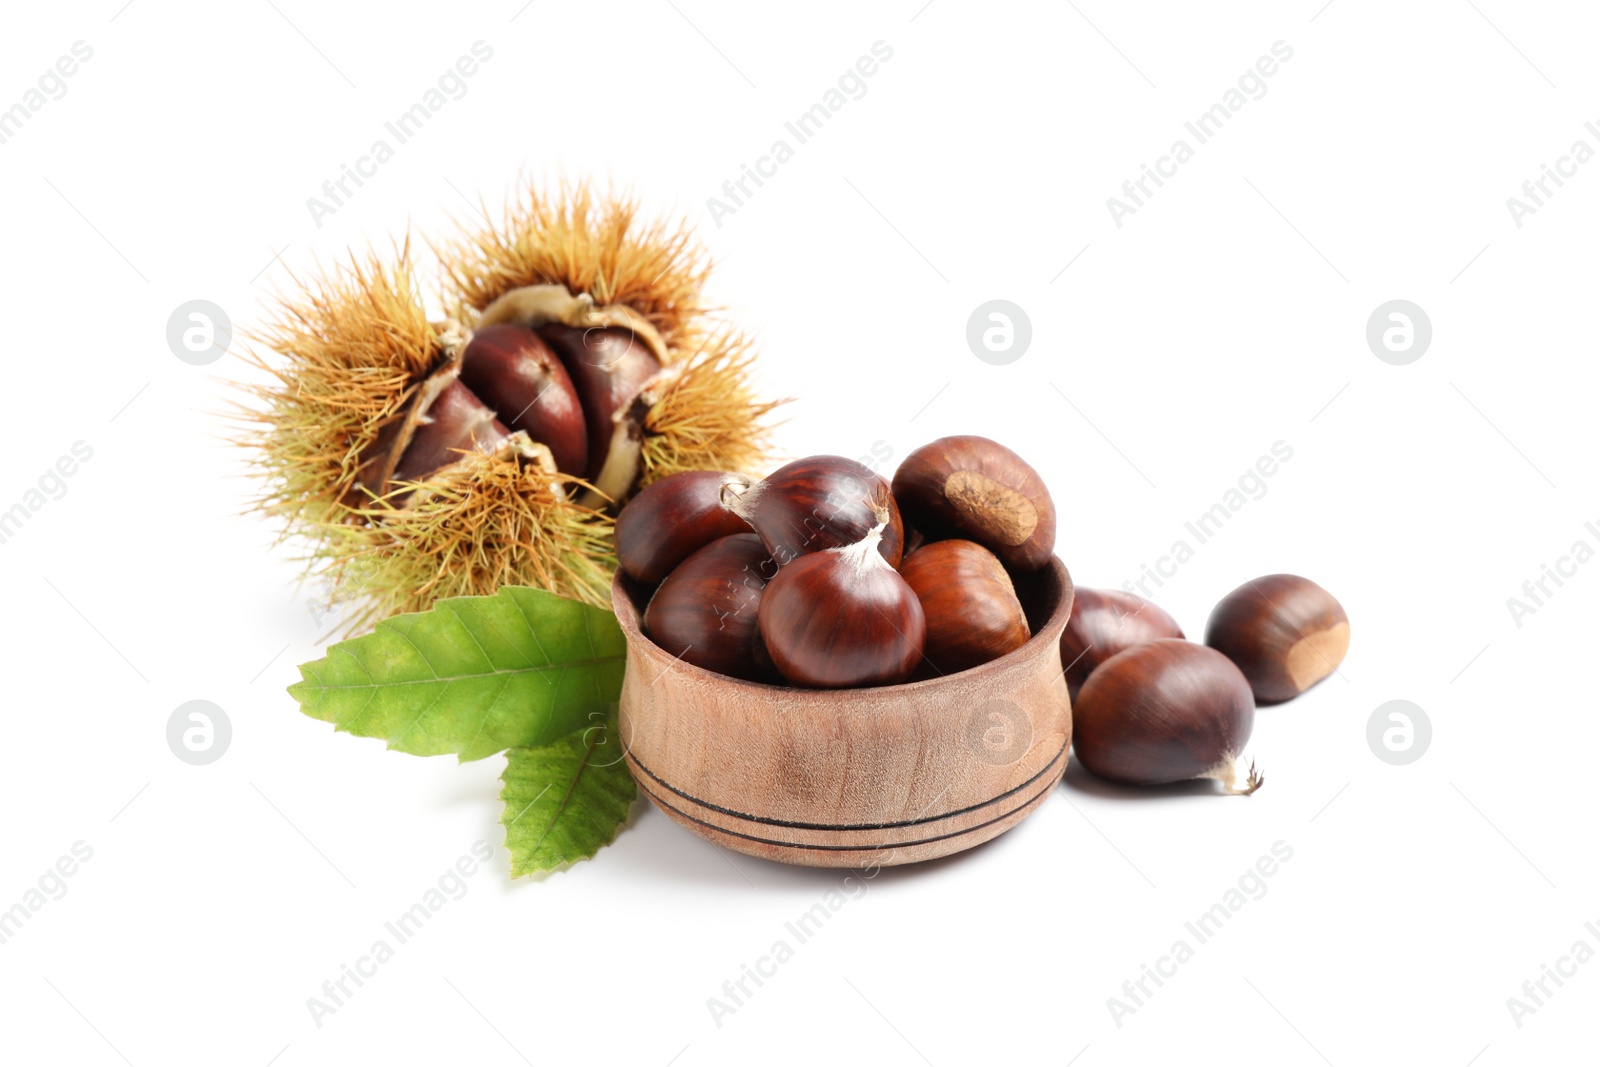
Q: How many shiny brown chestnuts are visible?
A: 12